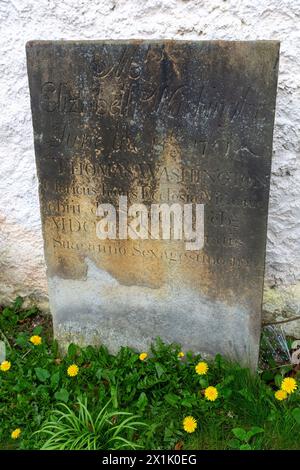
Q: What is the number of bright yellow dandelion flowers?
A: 11